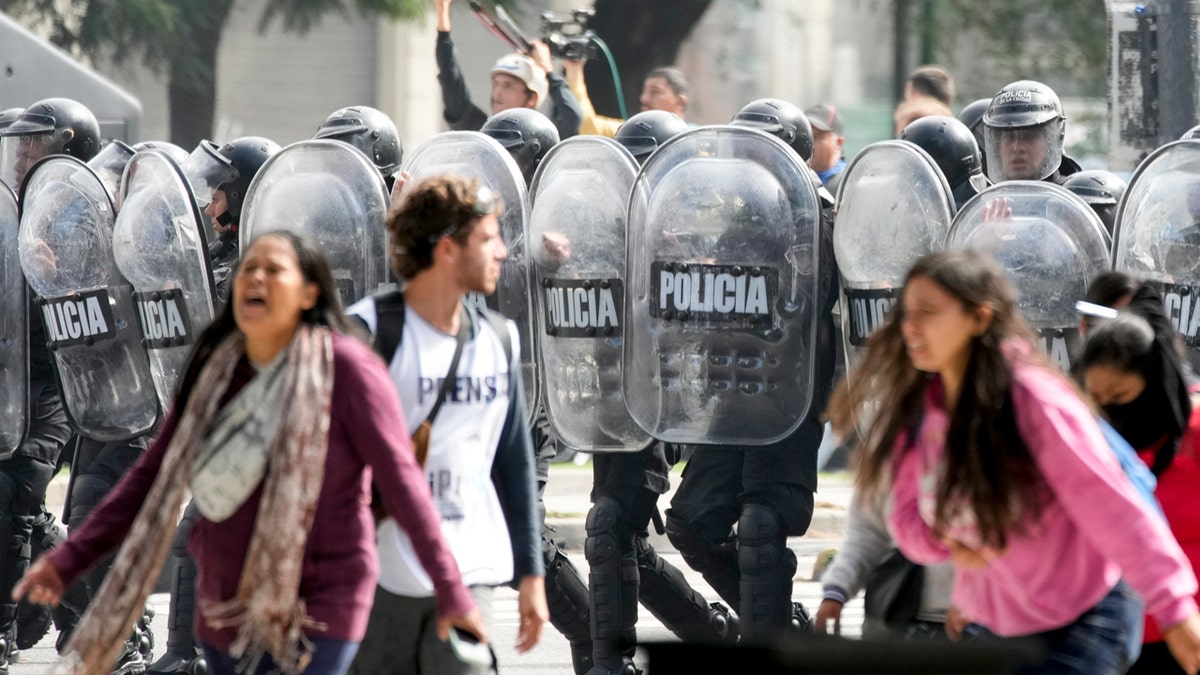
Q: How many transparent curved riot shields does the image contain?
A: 10